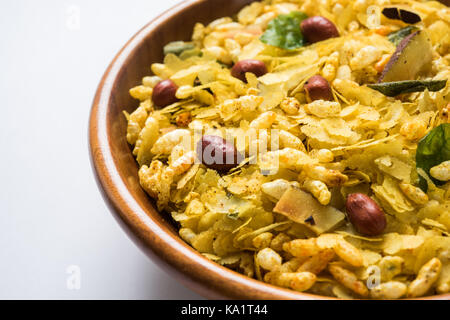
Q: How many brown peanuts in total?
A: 6